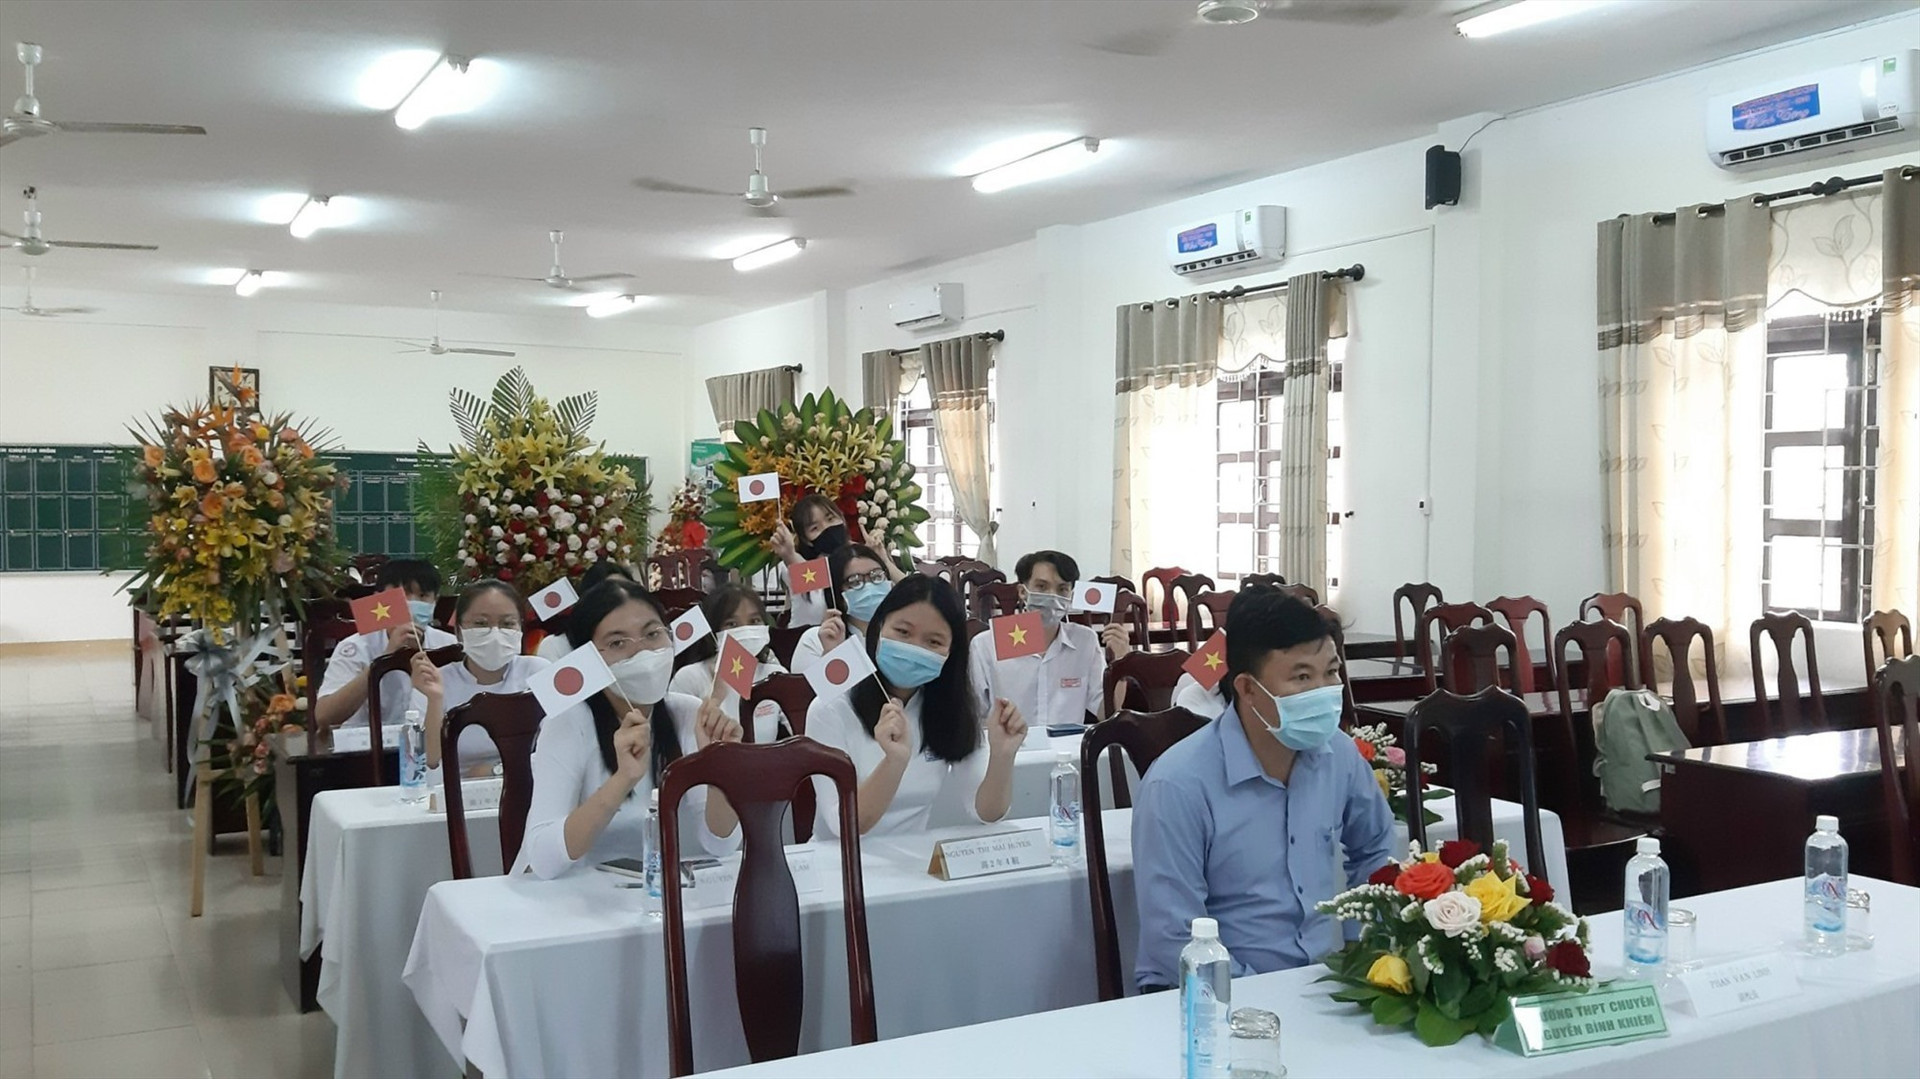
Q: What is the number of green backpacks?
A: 1